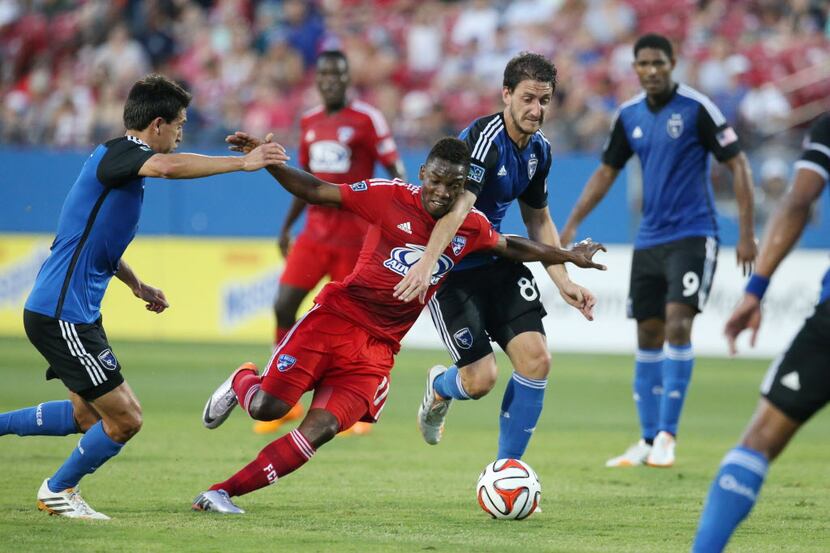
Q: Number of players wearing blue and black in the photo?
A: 4